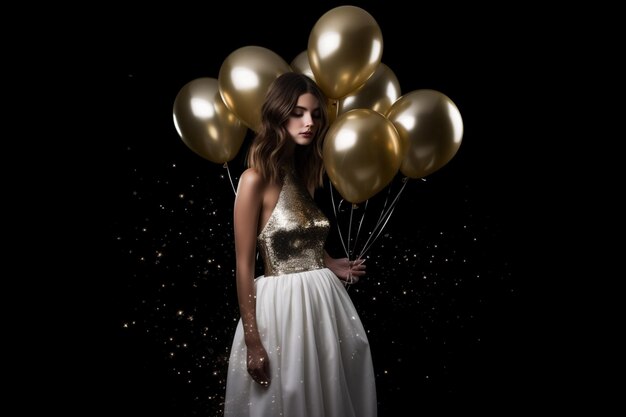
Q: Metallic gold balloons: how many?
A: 7